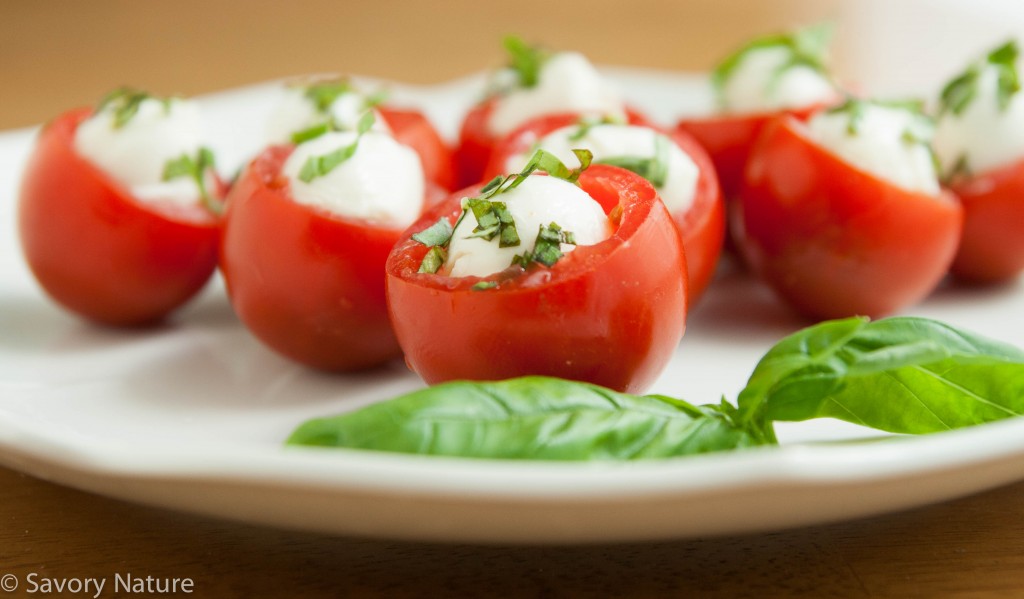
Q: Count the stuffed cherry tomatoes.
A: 9